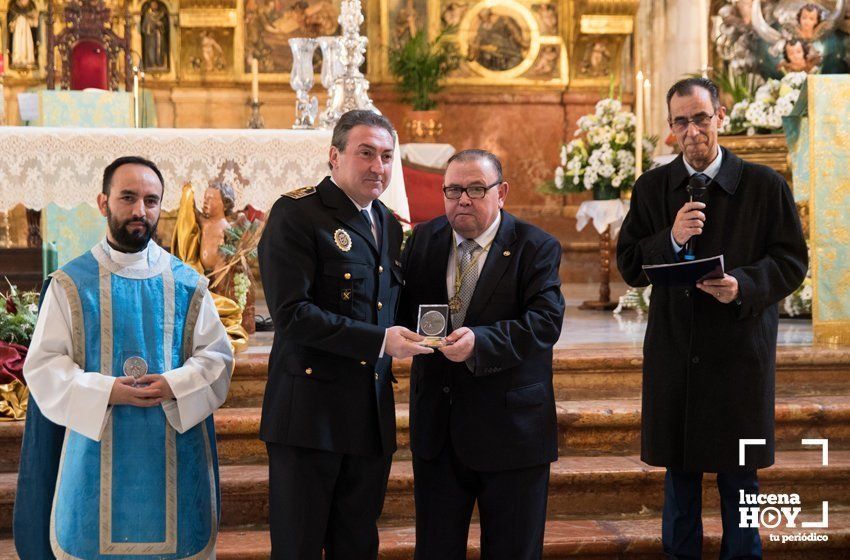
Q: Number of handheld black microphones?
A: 1